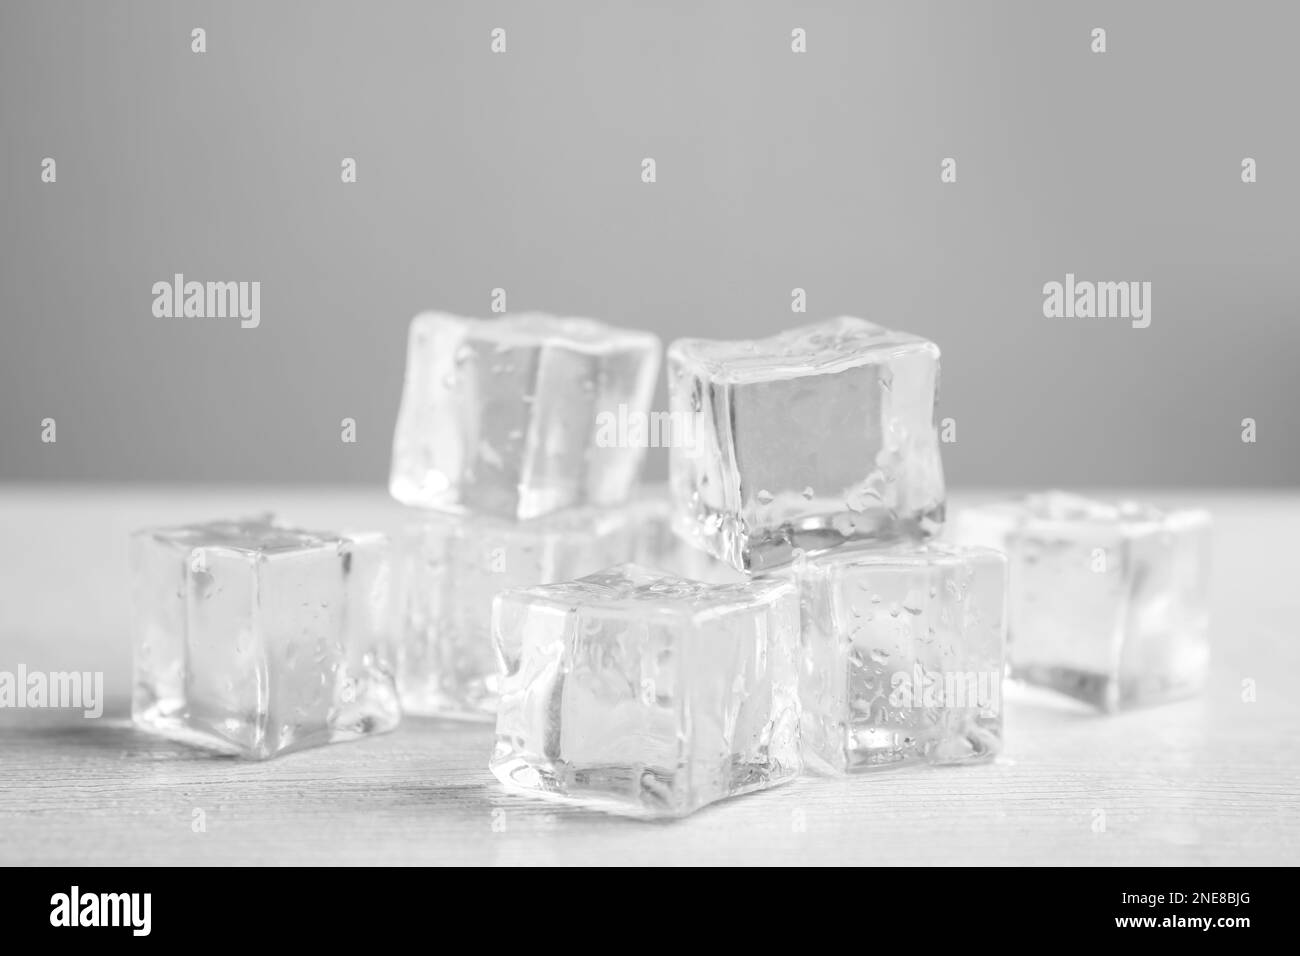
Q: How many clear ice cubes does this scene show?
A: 7